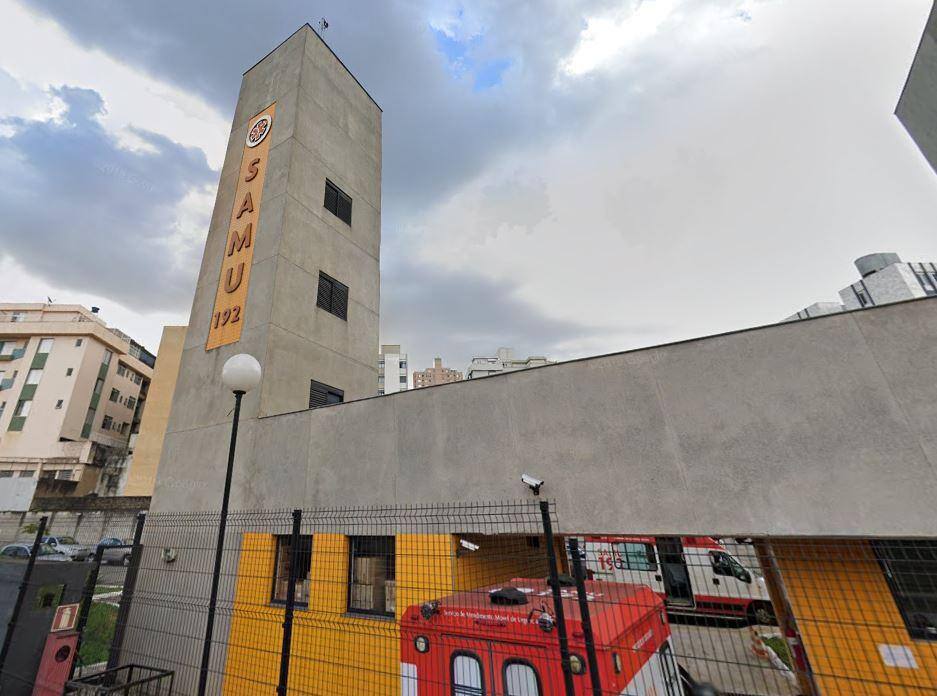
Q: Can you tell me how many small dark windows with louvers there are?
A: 3